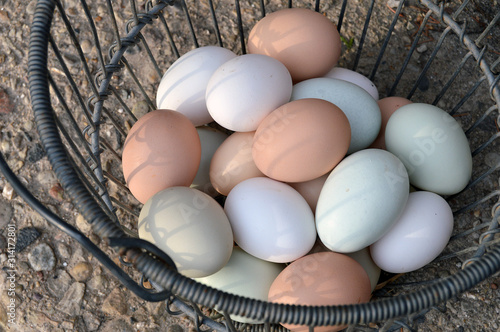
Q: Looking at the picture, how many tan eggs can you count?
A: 7